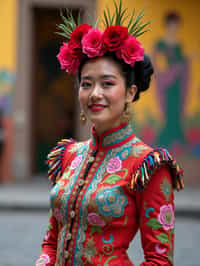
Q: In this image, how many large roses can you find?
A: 5